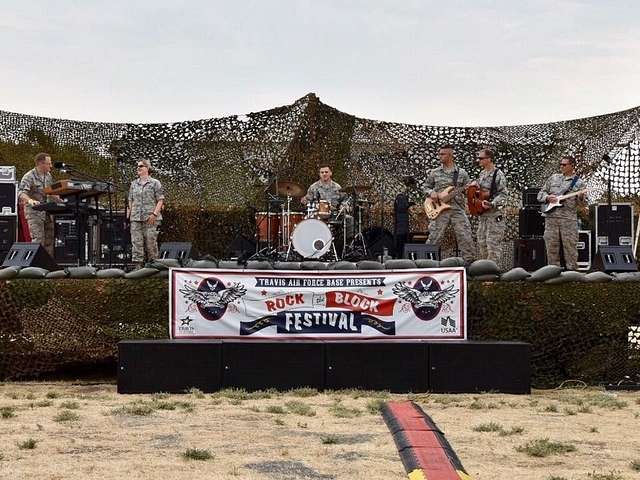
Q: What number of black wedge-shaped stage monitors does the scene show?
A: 4